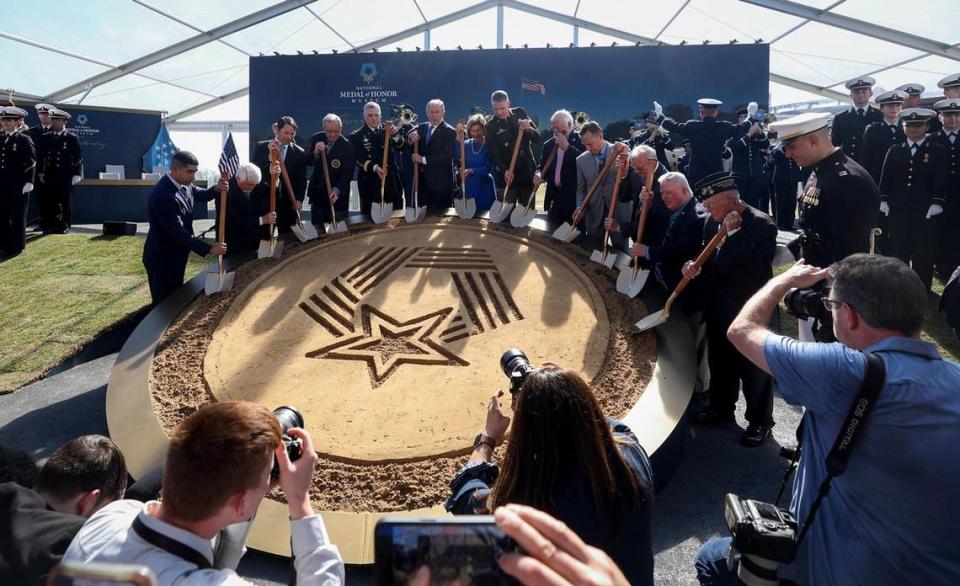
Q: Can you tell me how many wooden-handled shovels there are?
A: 13